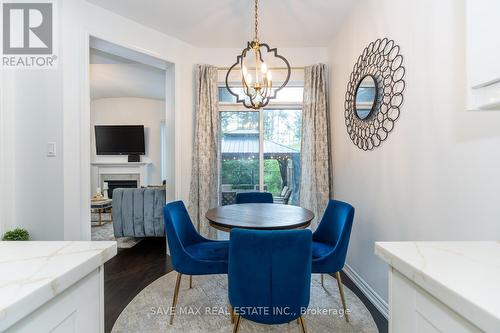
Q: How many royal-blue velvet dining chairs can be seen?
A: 4